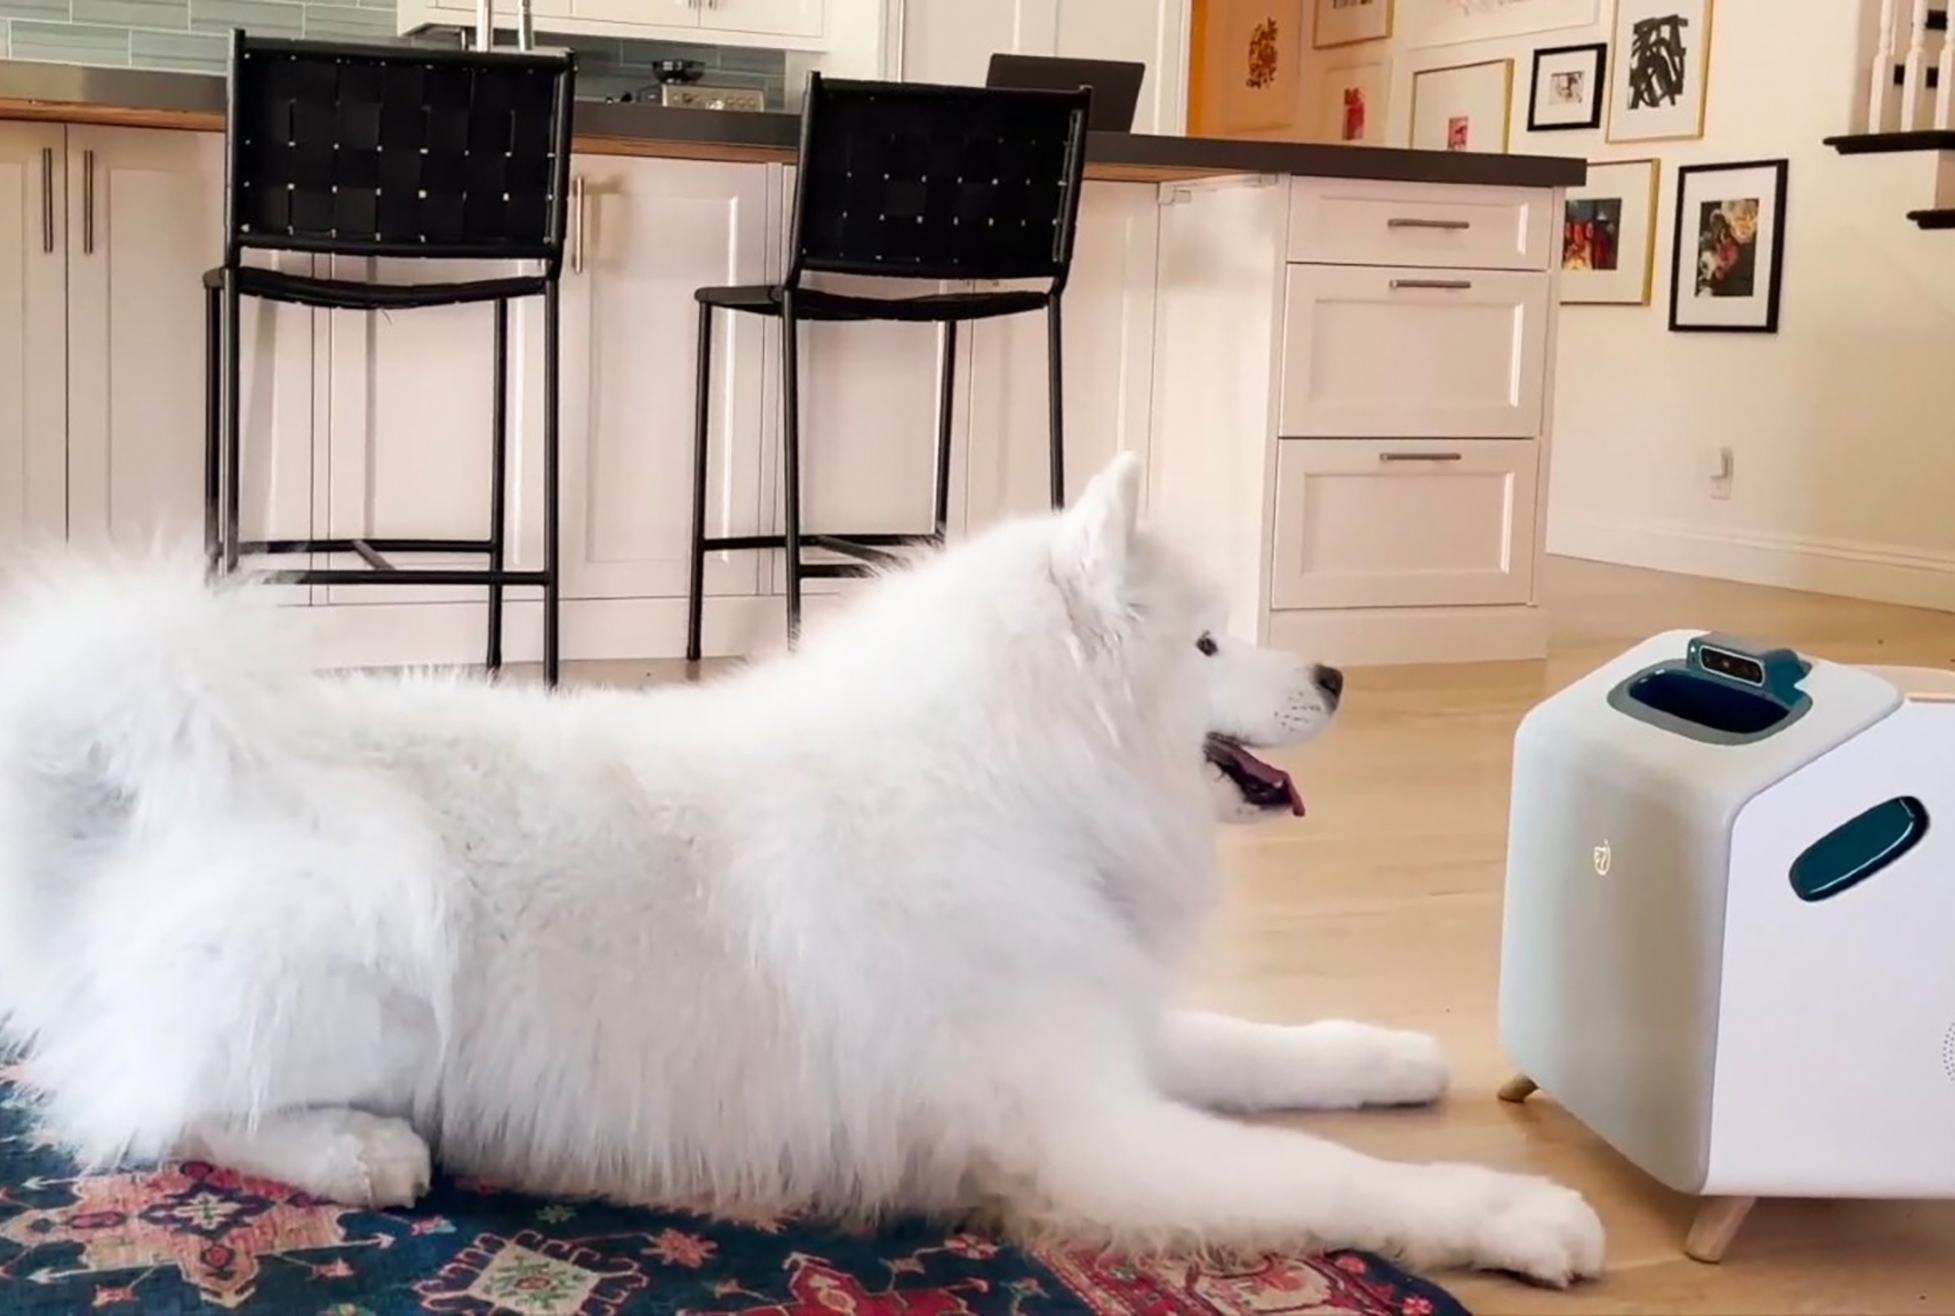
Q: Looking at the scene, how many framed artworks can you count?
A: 9